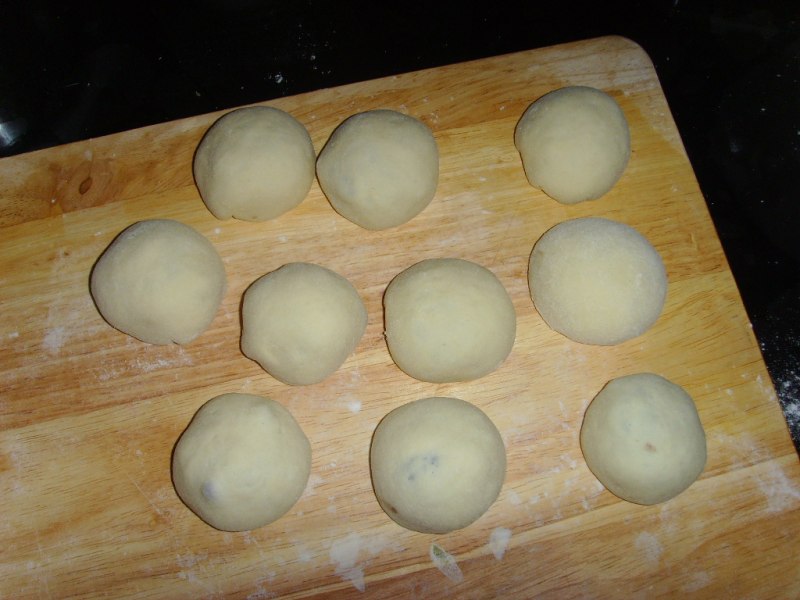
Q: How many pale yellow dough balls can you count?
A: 10